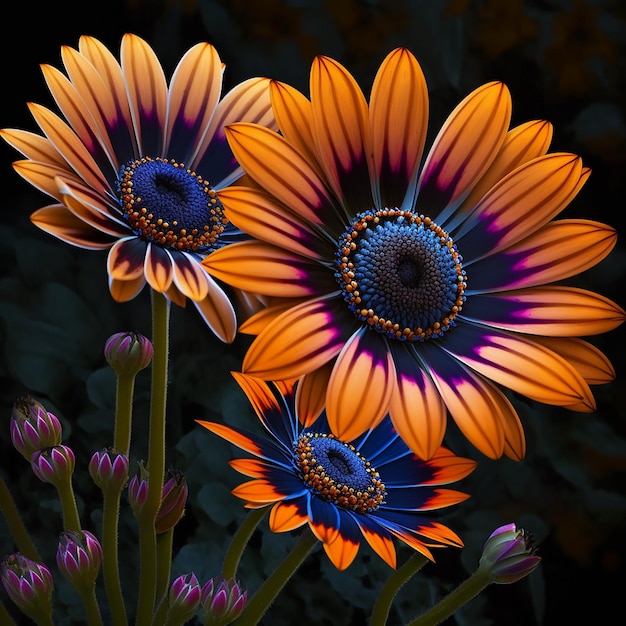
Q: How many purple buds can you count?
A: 11